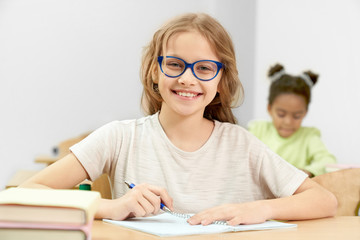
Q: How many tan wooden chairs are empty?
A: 2